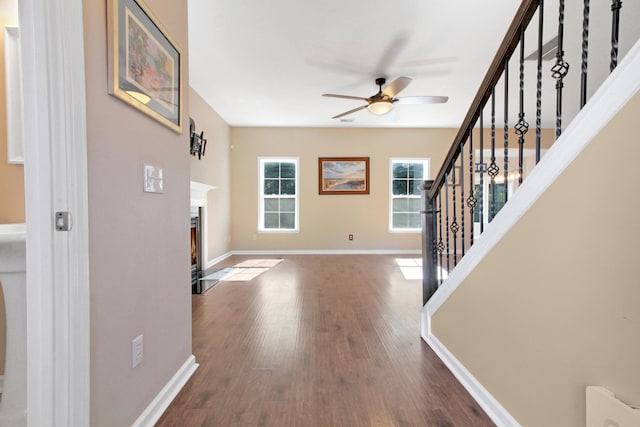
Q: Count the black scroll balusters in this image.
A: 6